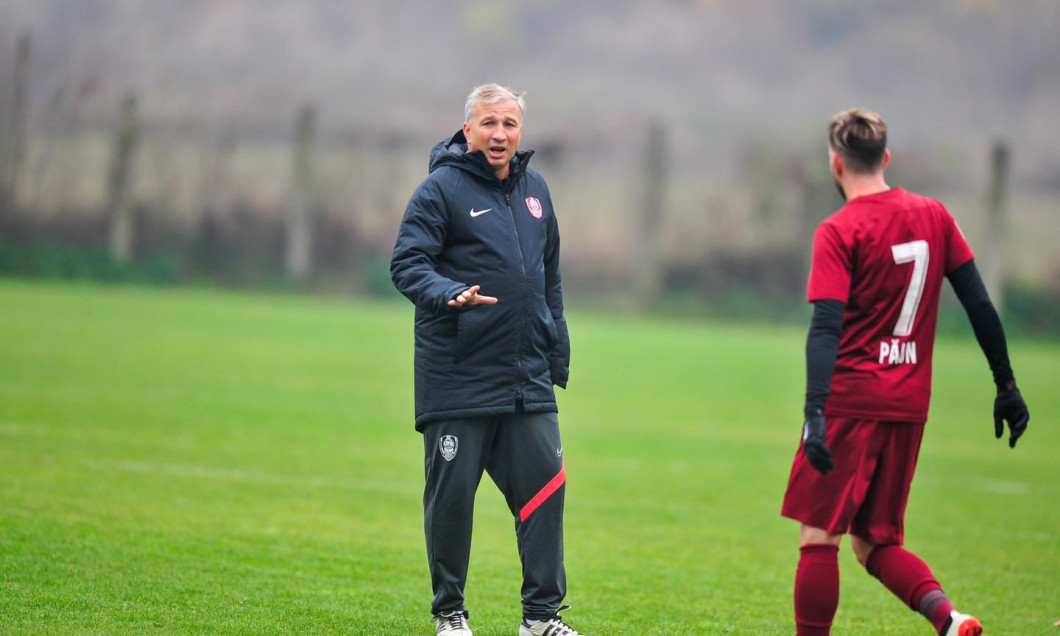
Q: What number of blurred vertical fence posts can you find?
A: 5